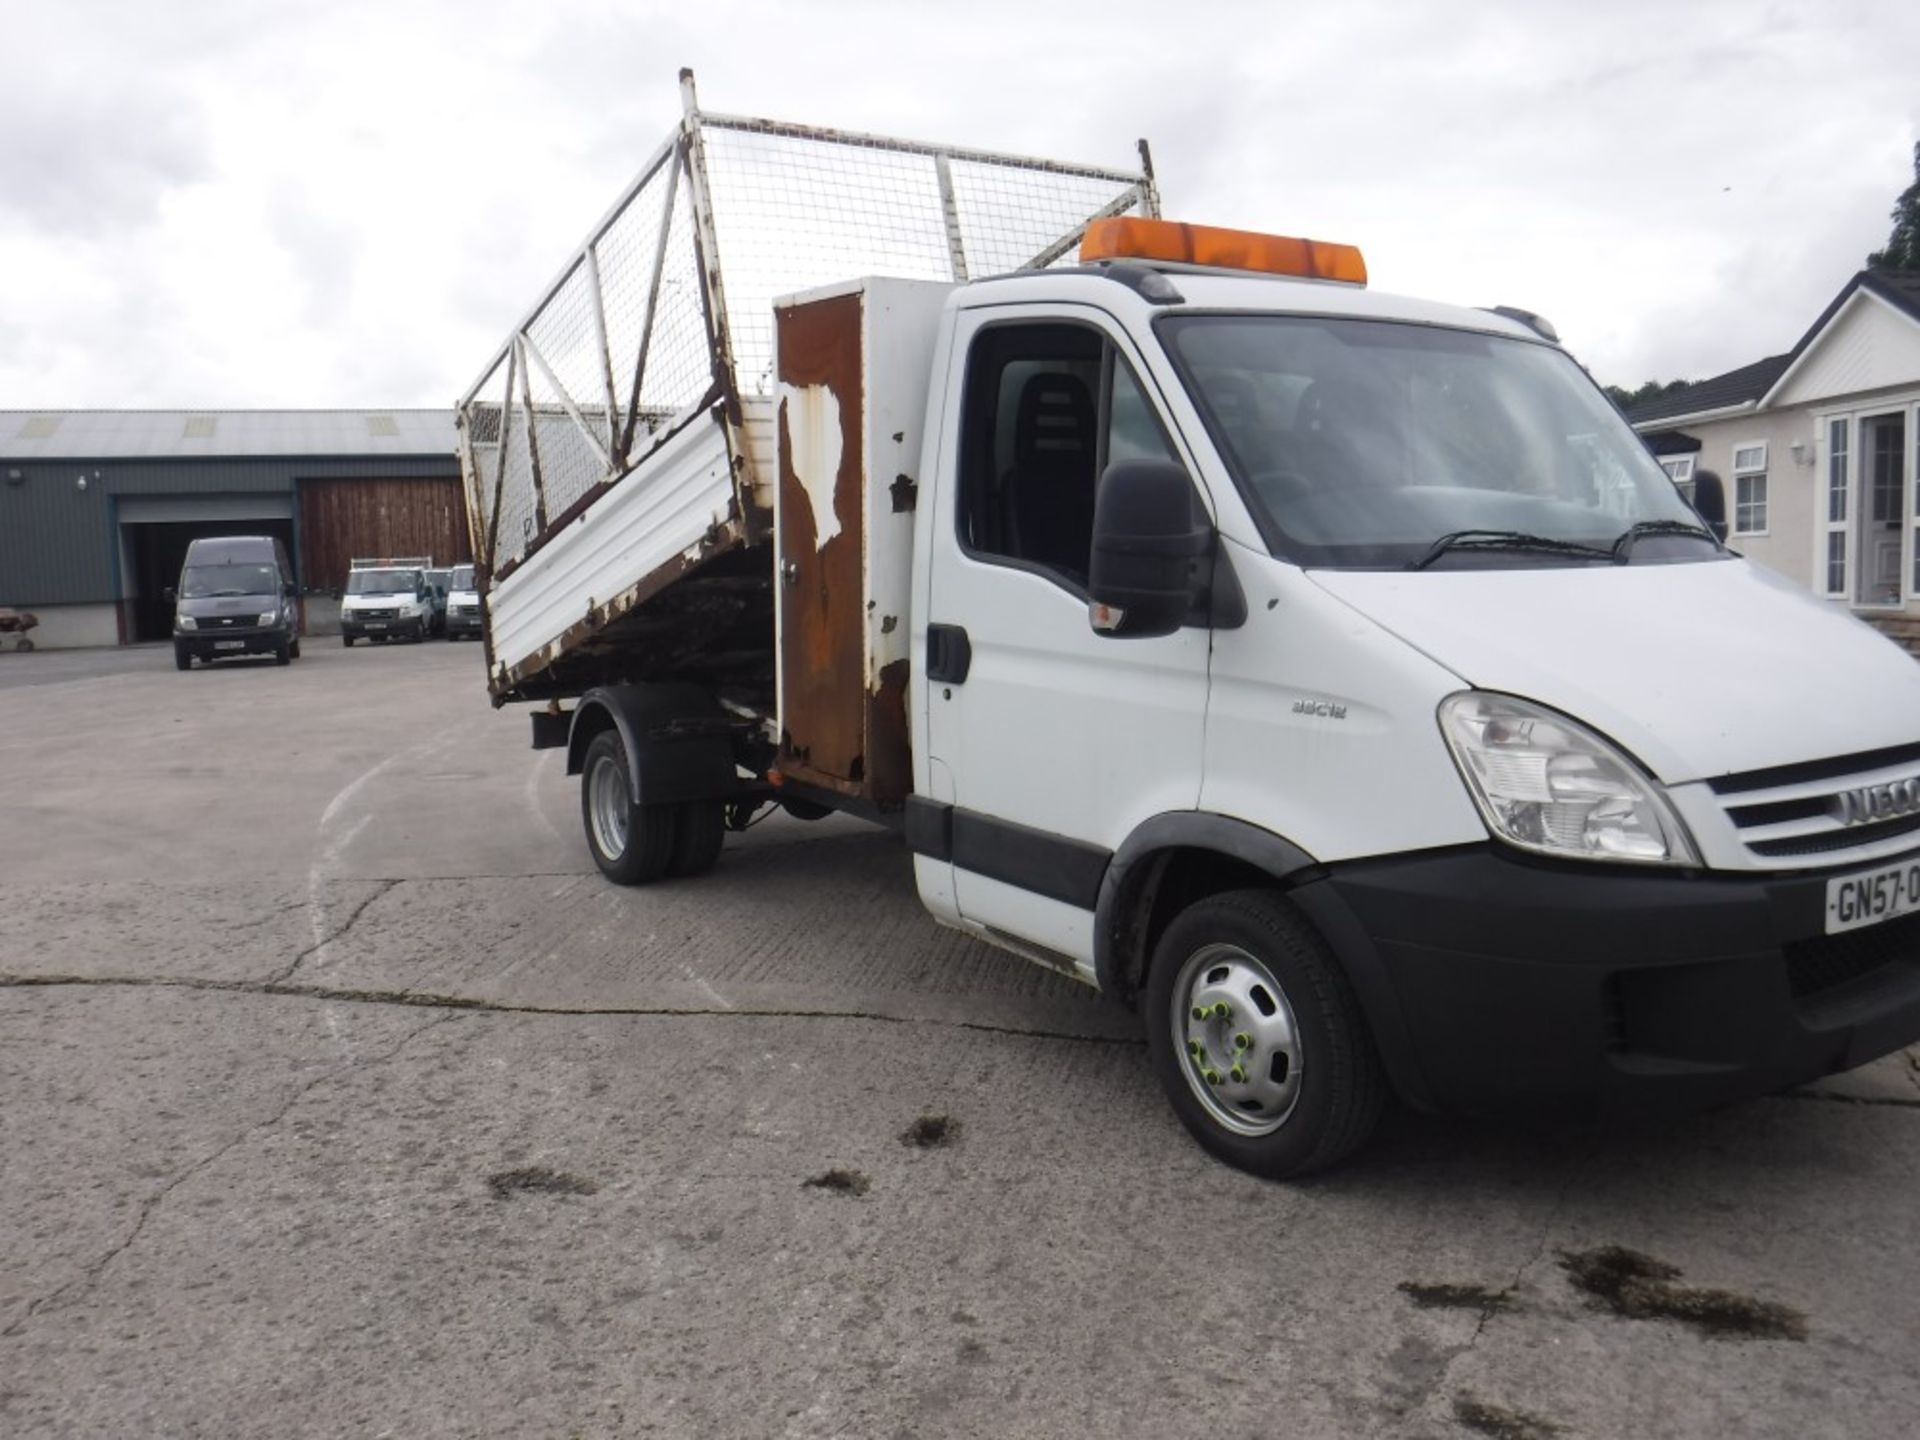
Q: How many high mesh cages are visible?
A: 1